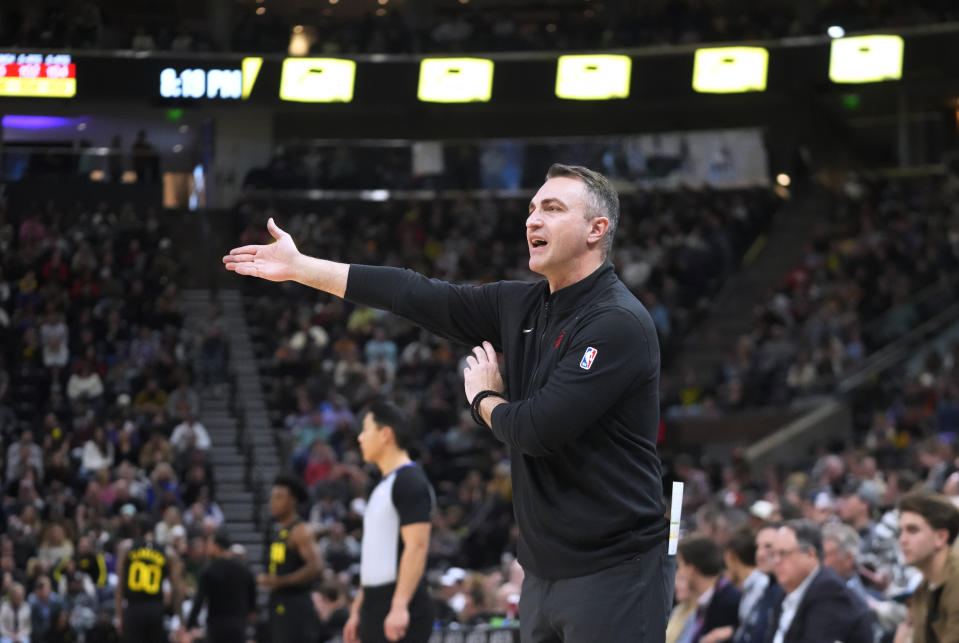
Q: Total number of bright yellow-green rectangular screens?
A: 5